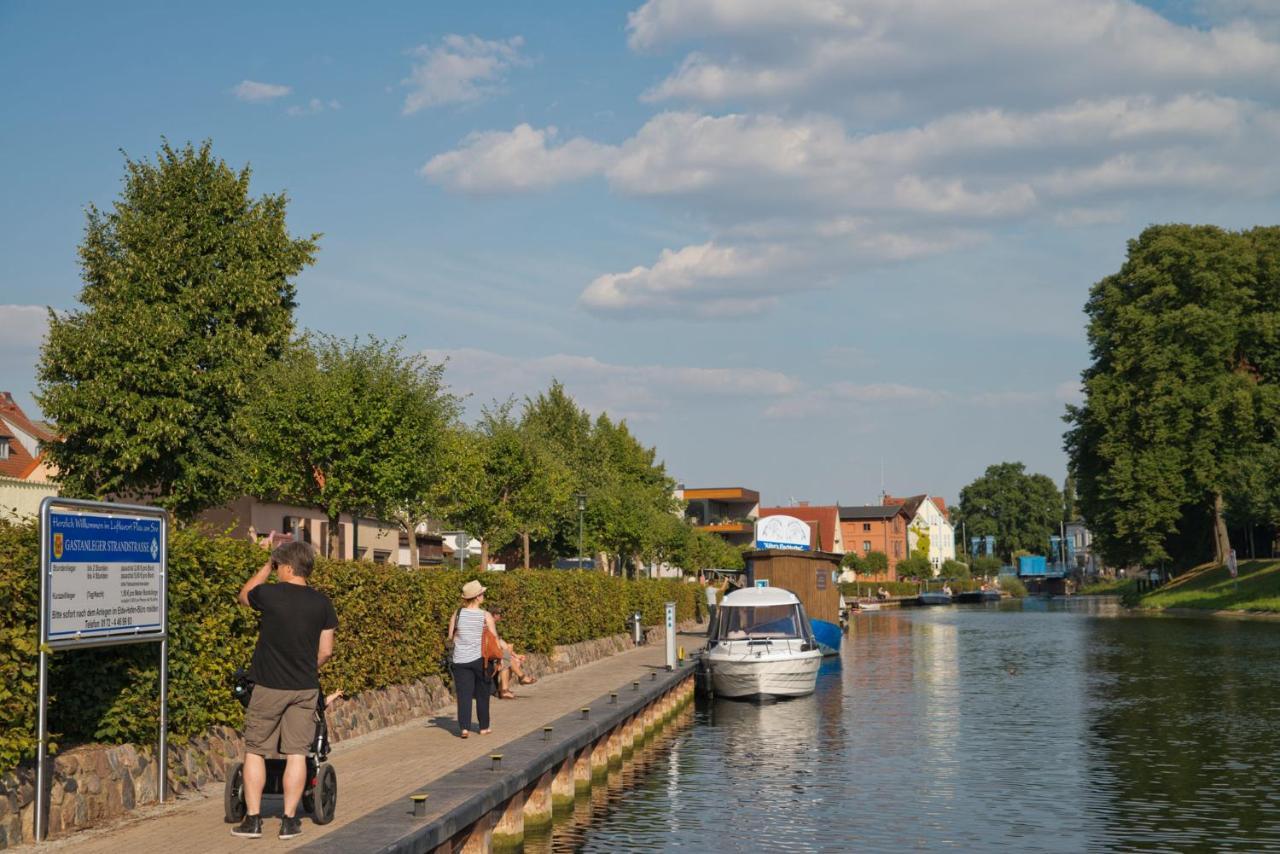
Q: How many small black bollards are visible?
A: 7